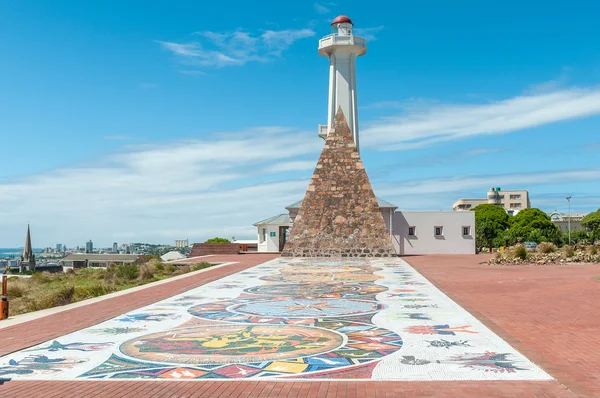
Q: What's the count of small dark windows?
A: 3